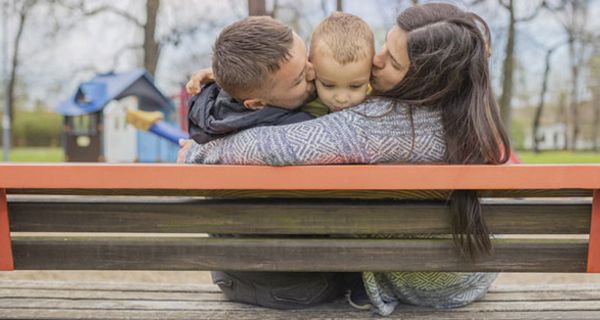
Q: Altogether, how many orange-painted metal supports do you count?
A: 2